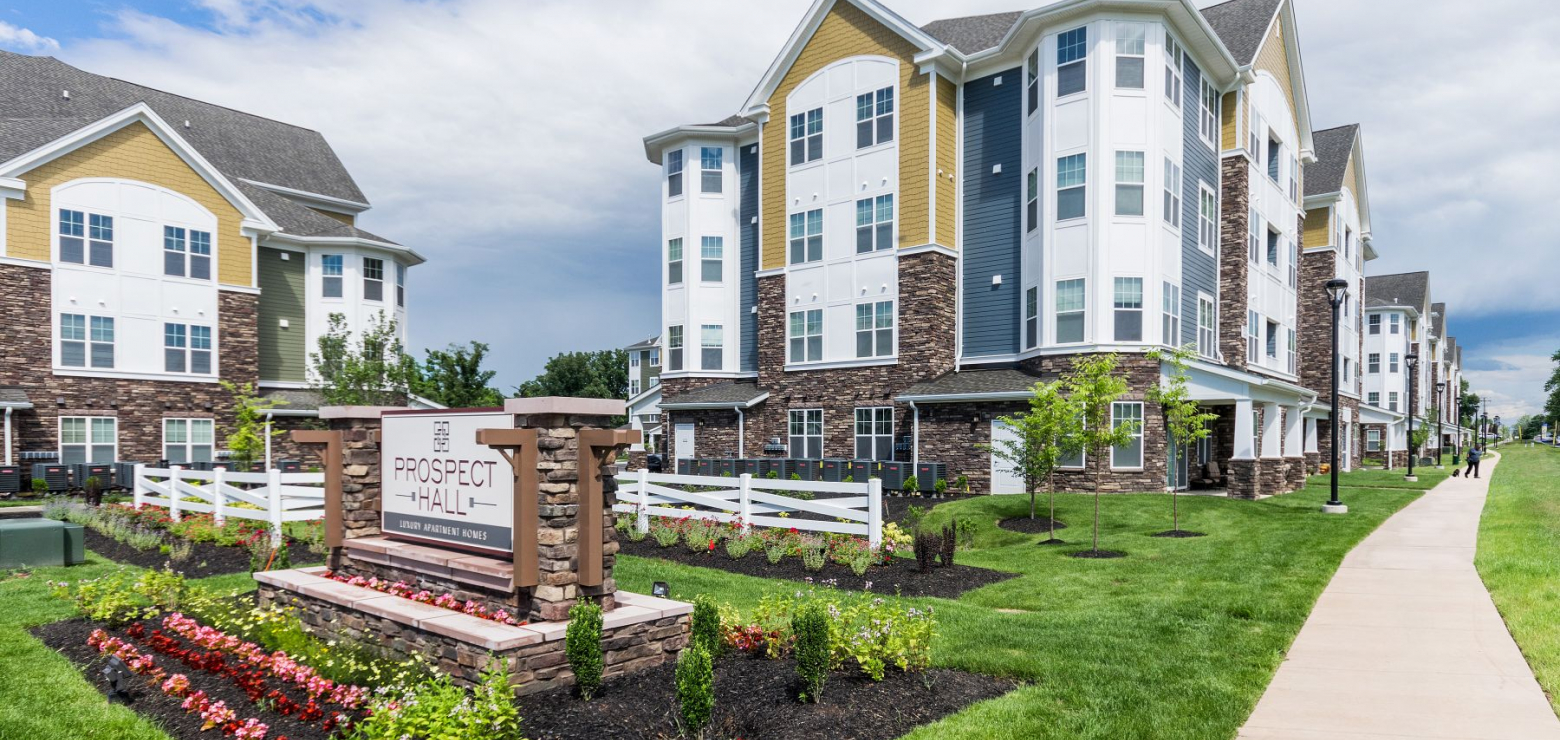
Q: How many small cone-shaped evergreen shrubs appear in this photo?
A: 4